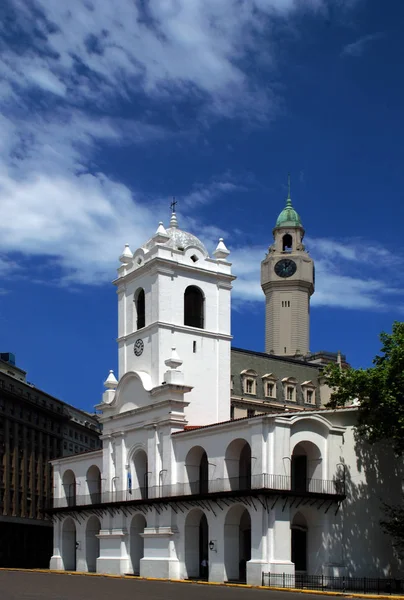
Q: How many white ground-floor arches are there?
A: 6